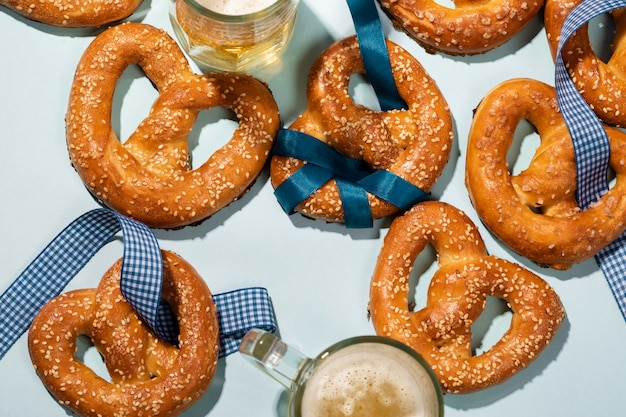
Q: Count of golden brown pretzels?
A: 8